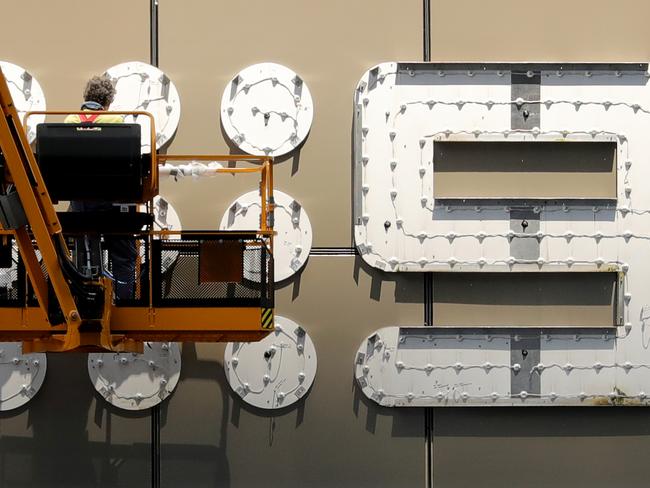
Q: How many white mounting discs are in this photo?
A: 9